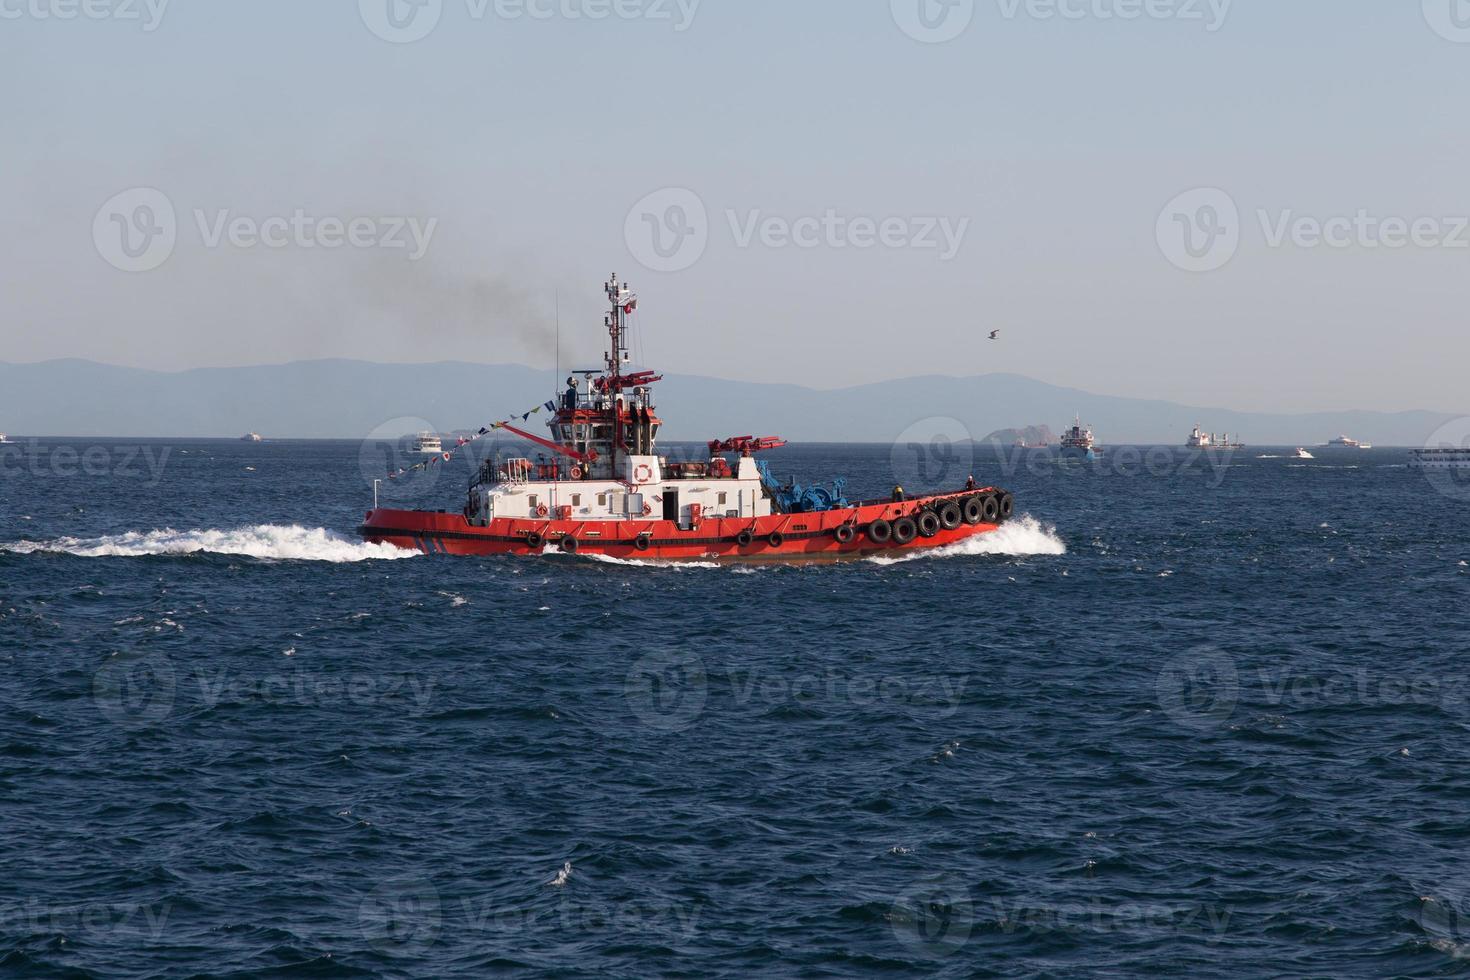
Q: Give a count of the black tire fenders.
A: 13